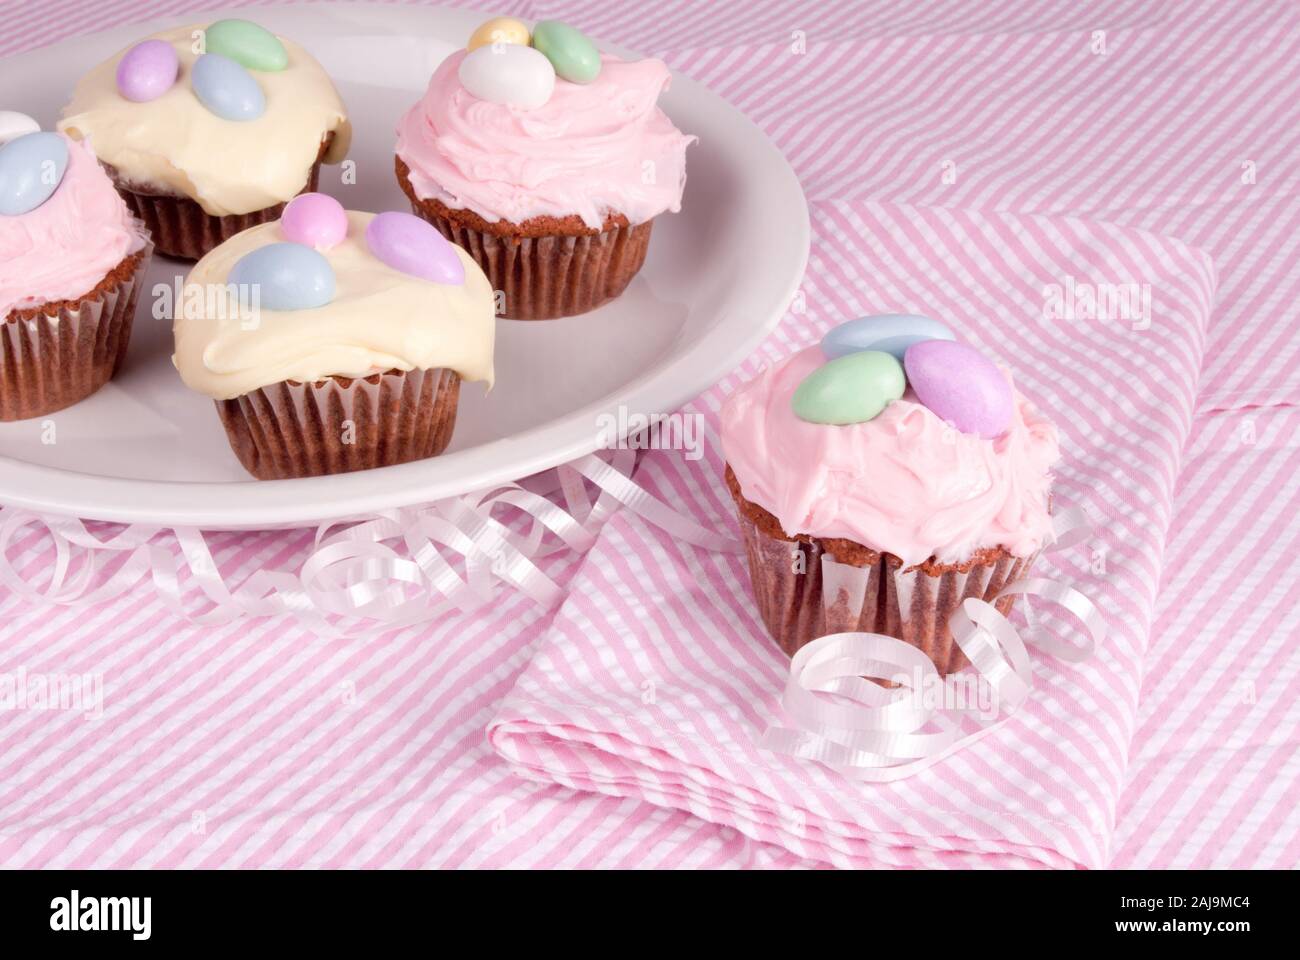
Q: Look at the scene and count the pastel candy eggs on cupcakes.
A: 14